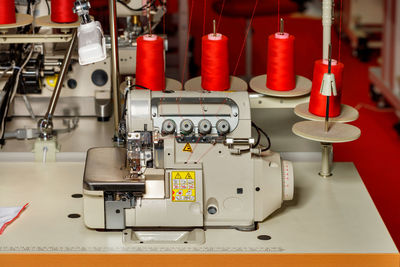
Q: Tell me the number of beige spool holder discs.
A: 7